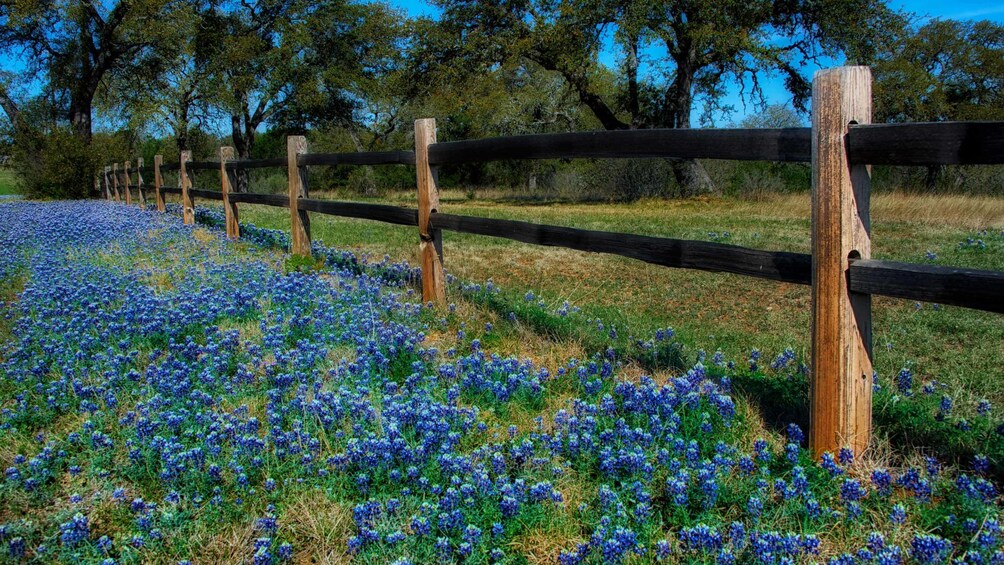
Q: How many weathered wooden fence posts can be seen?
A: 10